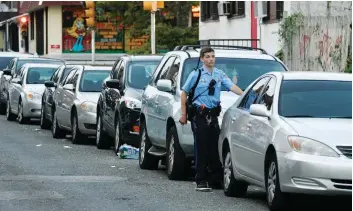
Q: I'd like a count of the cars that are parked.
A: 8